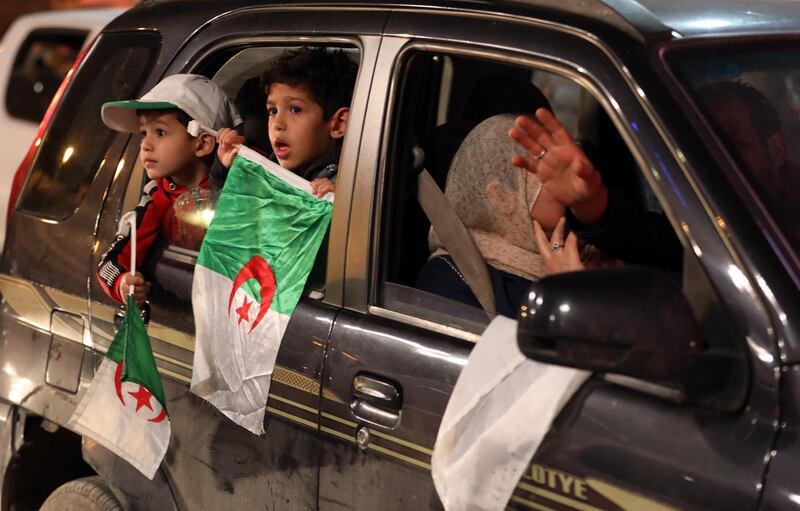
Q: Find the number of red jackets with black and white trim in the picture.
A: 1